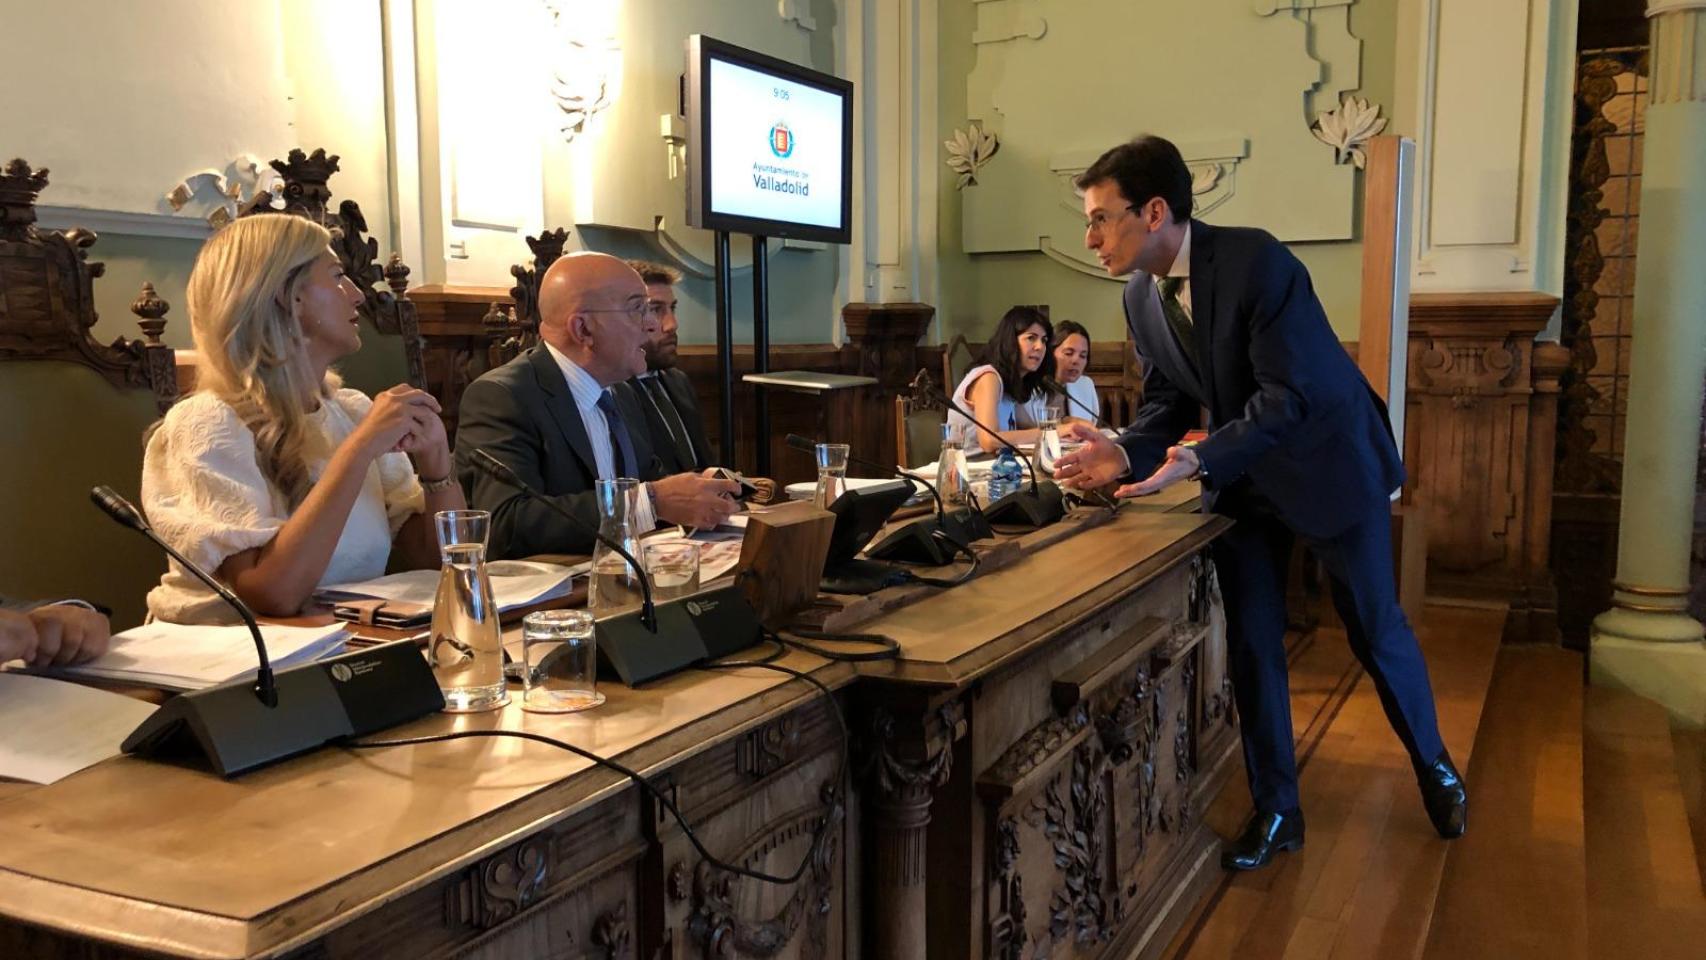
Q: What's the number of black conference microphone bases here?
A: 4